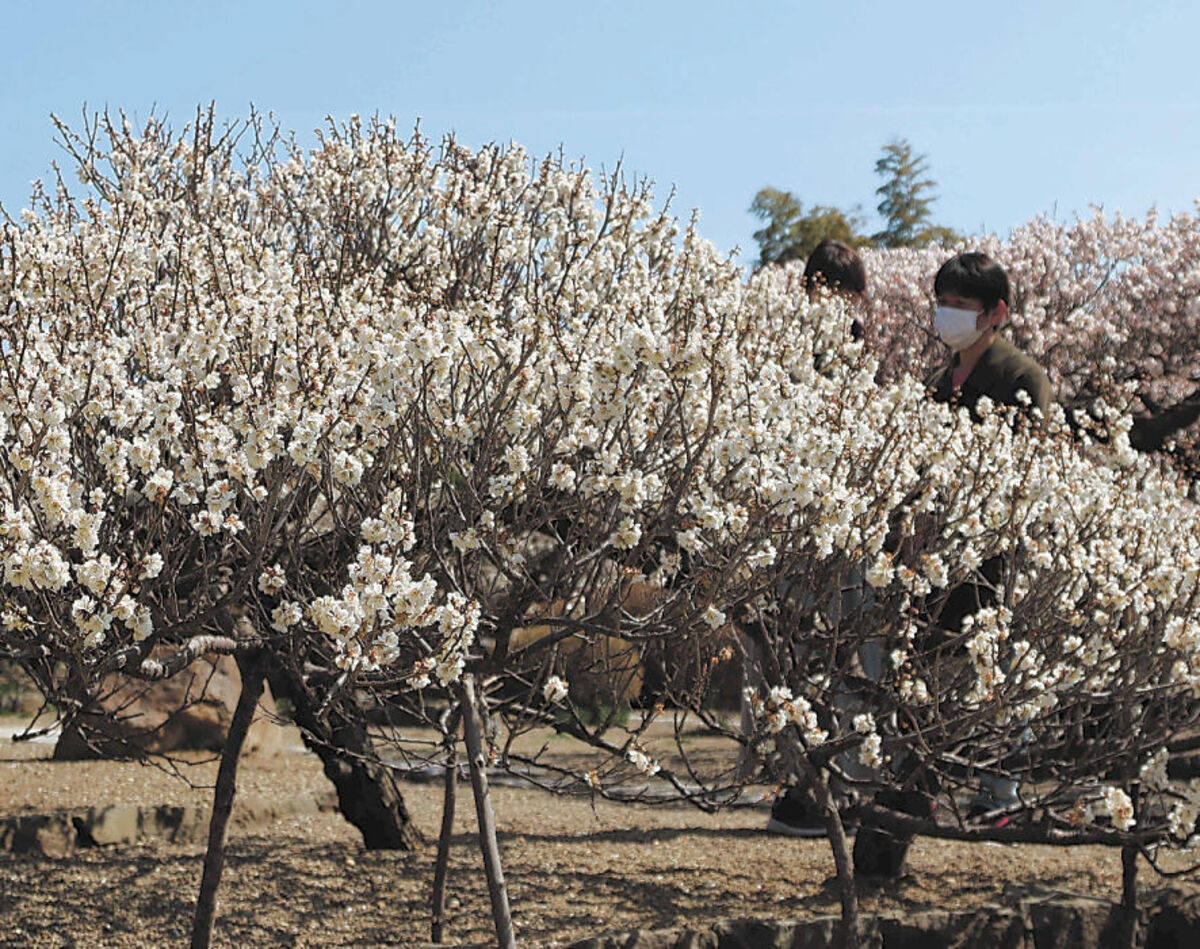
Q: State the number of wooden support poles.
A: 5